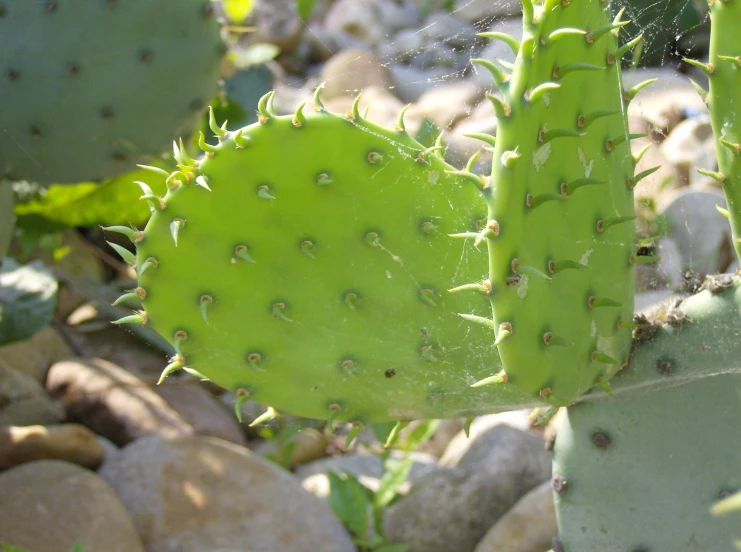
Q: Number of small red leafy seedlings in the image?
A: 0